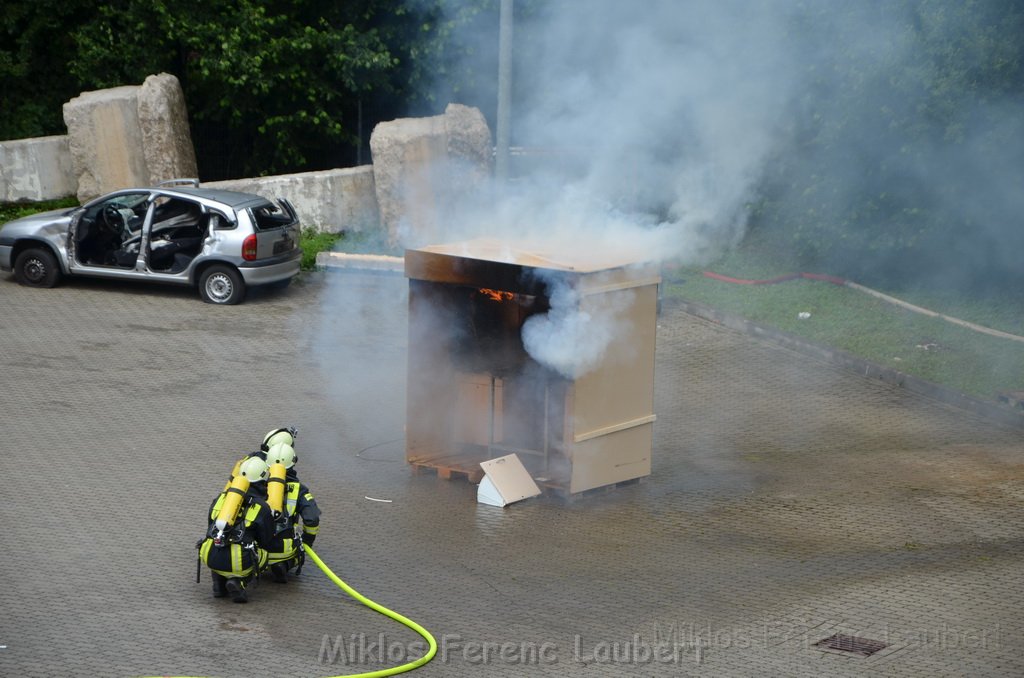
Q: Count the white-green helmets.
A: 3